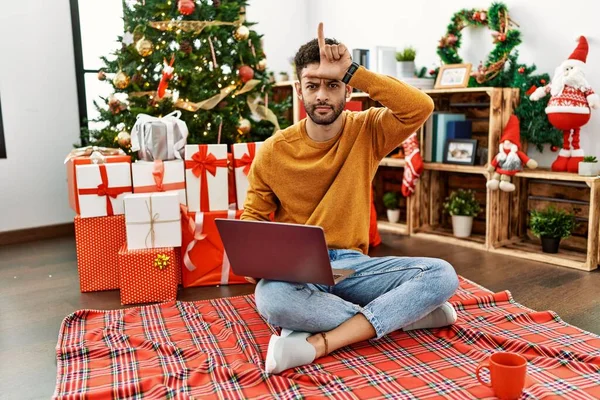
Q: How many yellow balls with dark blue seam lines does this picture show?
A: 0